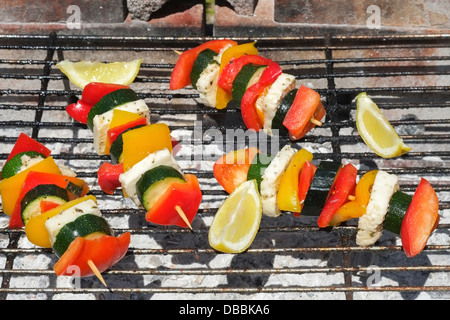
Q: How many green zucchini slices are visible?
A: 12